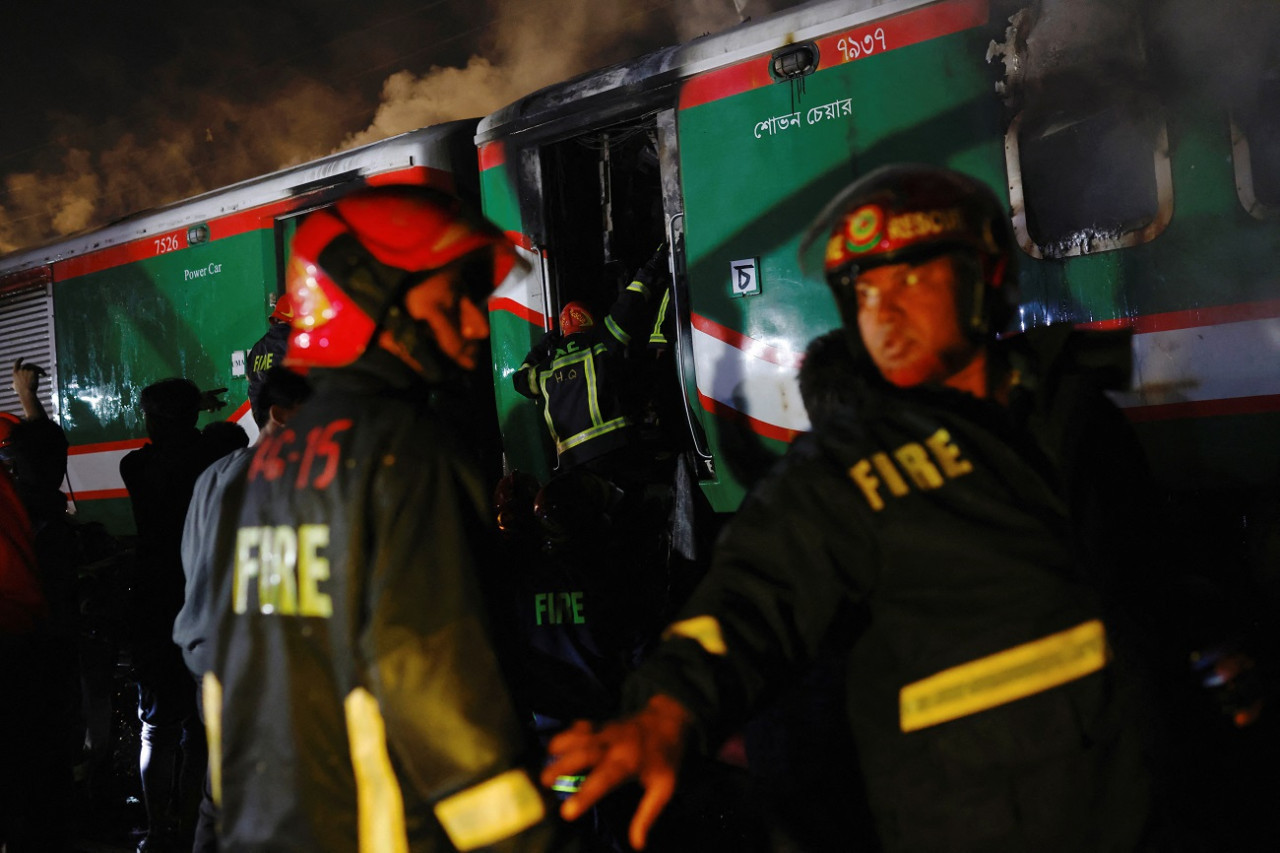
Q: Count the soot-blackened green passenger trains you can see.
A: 1